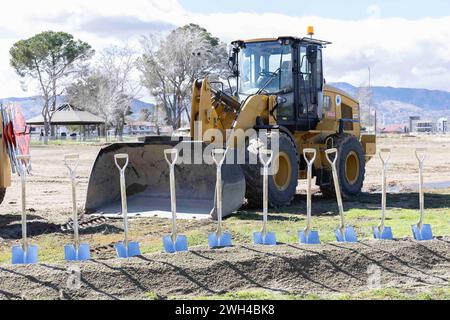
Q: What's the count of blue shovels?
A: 10